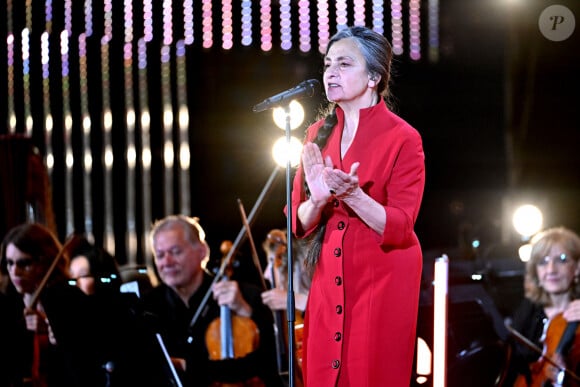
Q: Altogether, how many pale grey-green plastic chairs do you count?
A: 0